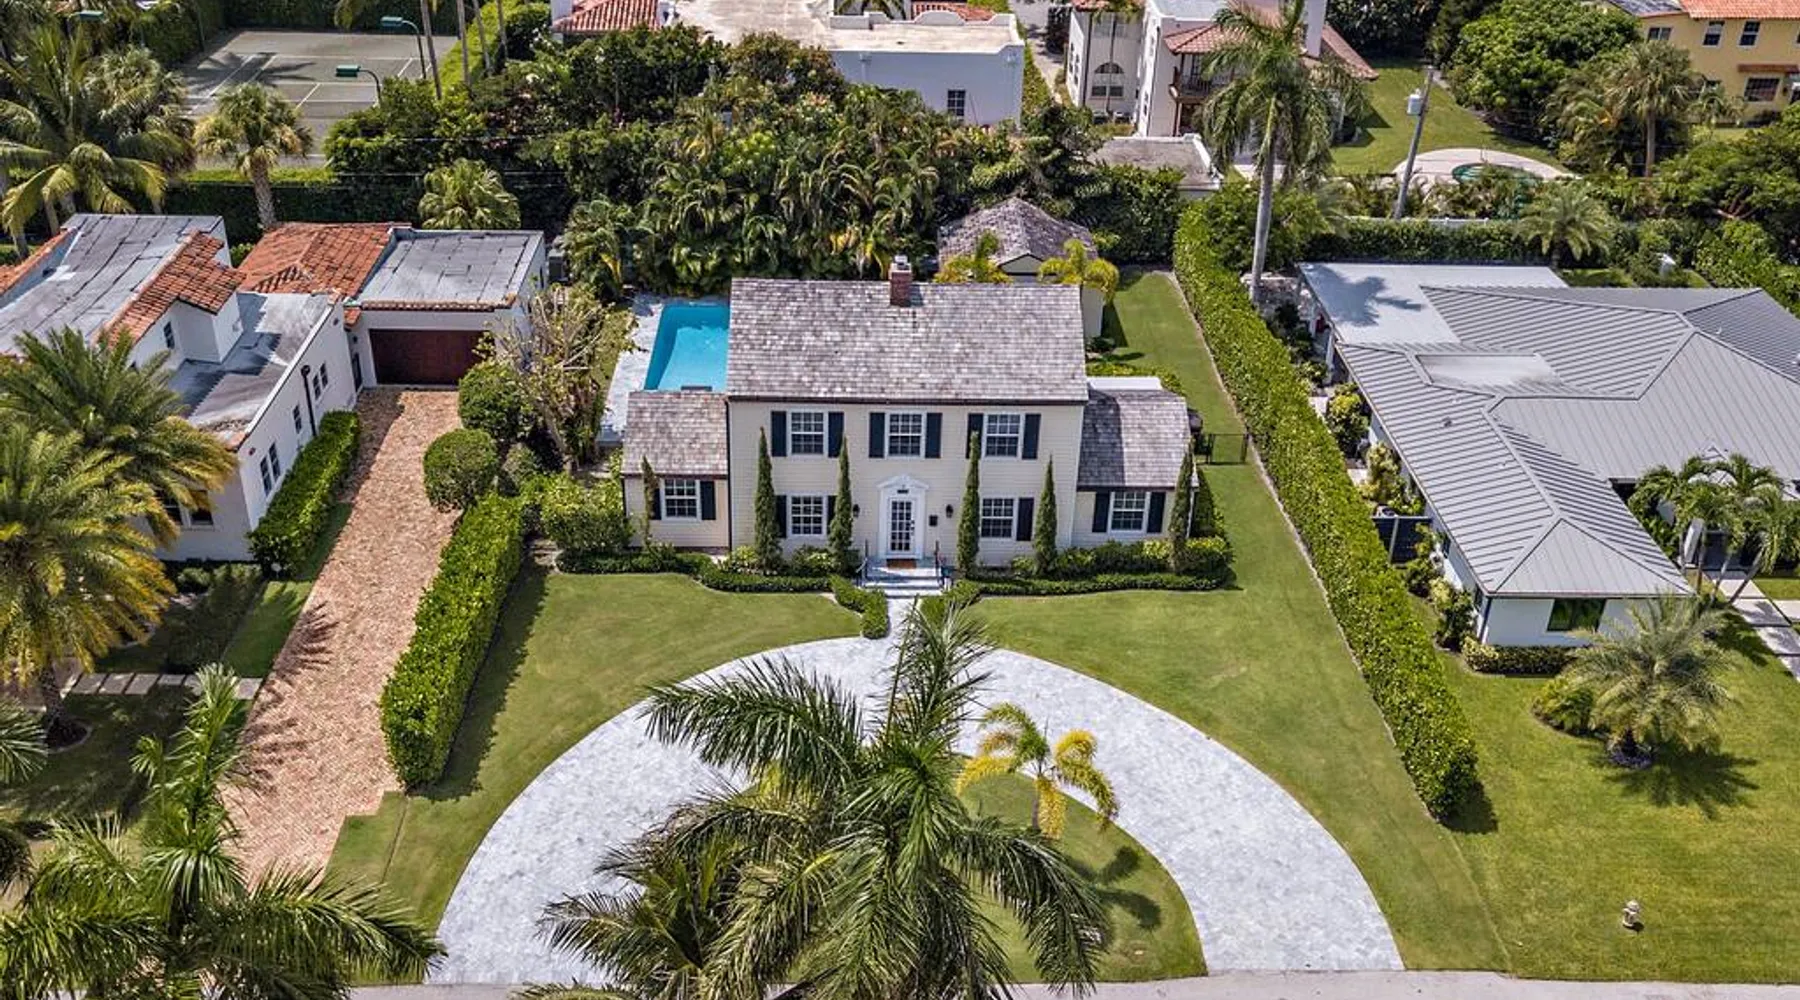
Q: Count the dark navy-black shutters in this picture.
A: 13